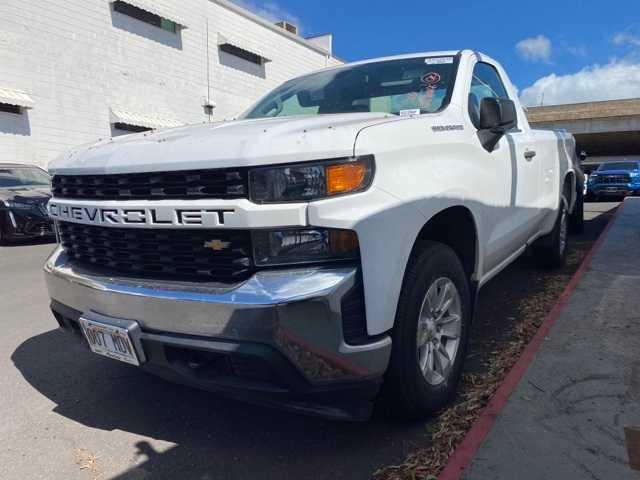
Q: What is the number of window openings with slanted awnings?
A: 4